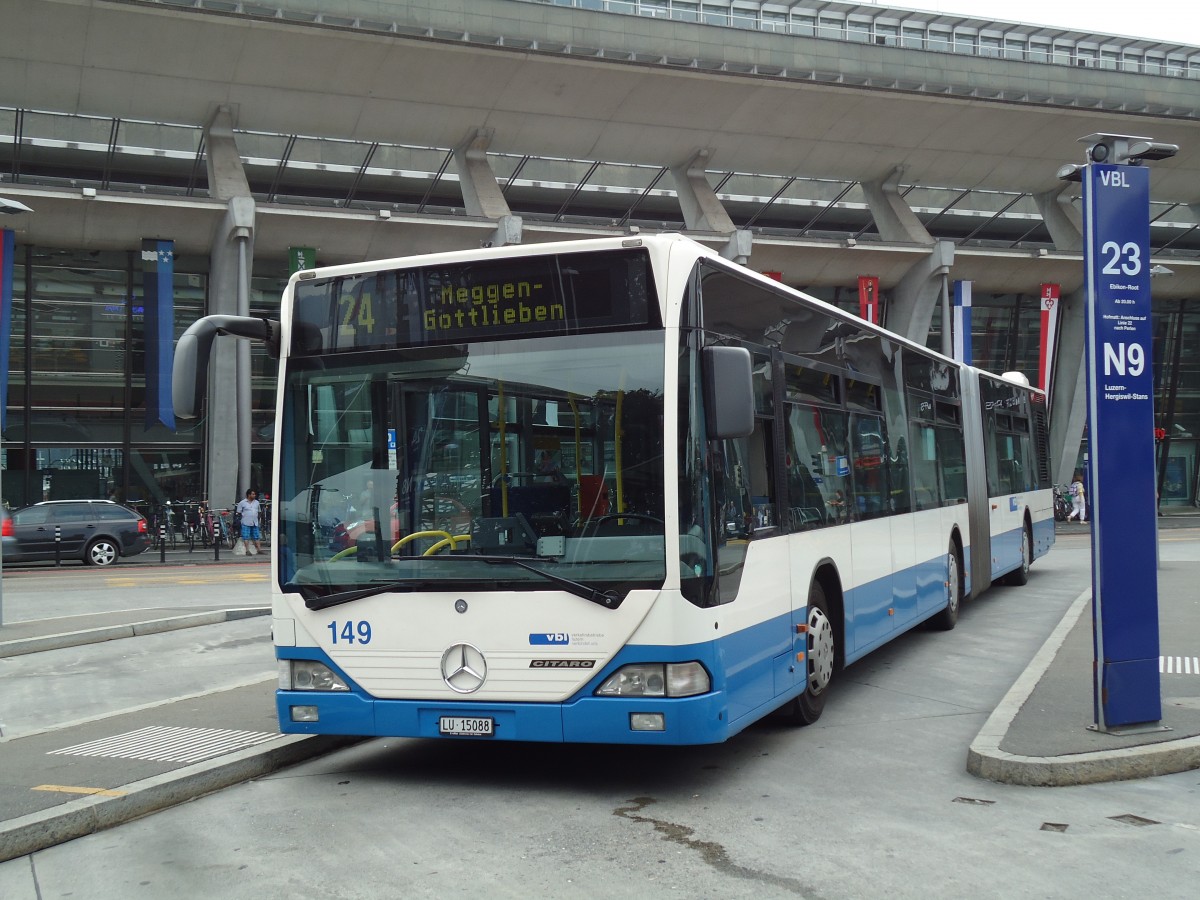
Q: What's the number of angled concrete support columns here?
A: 5